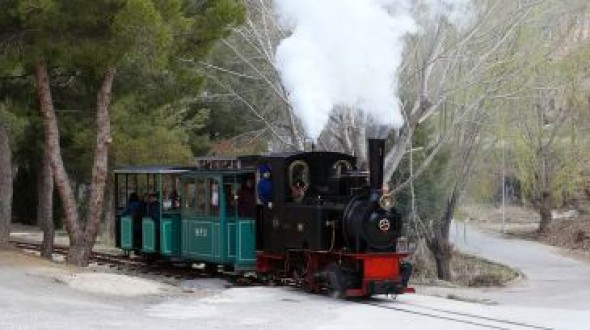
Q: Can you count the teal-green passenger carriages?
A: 2